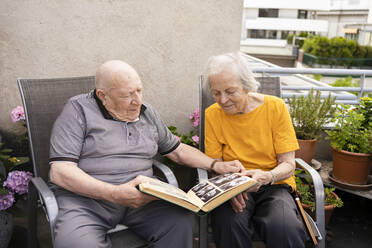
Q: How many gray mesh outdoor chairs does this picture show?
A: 2